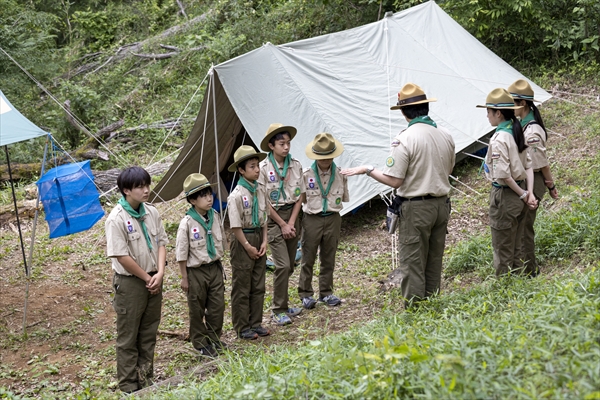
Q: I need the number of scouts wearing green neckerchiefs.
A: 8